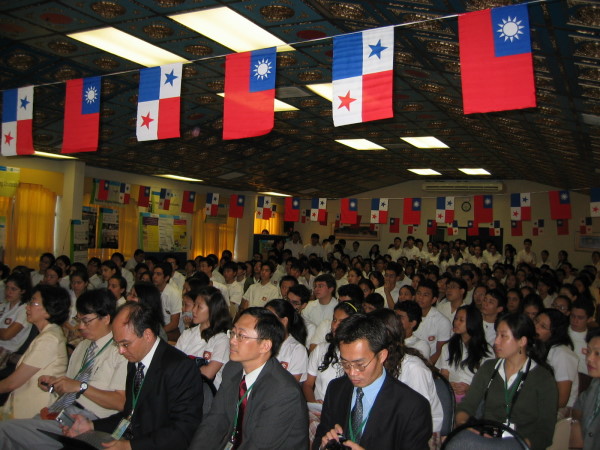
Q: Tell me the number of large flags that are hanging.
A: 6